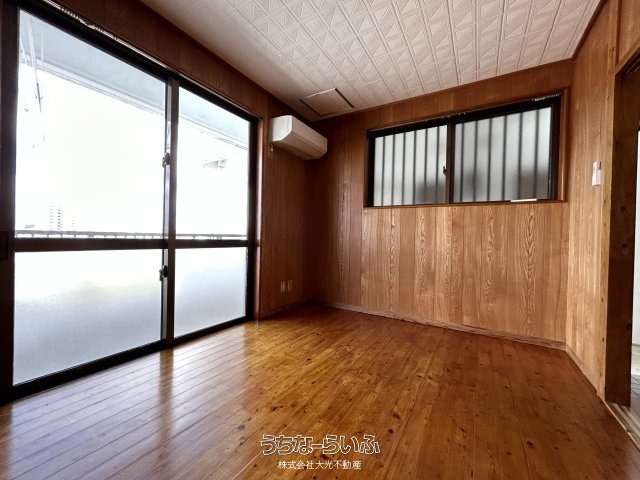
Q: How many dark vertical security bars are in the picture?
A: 12